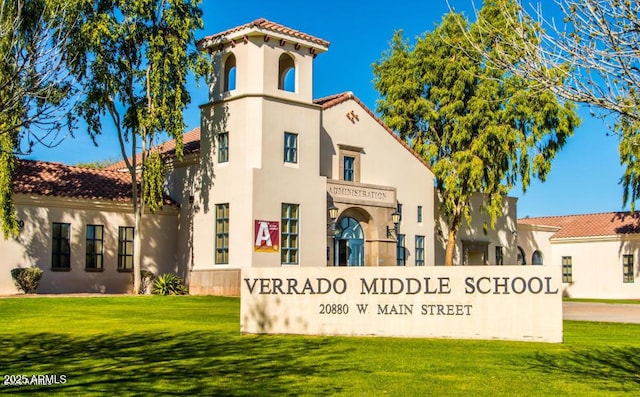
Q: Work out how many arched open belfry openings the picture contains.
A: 2